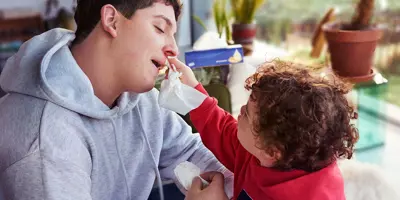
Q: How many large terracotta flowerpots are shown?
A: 1